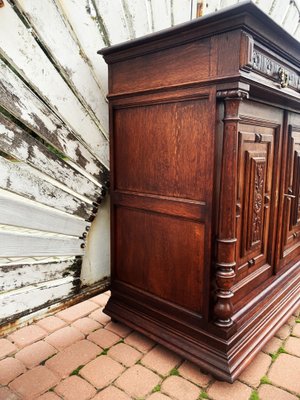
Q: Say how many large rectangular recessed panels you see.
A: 2